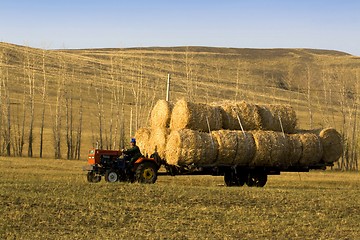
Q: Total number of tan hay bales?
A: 11